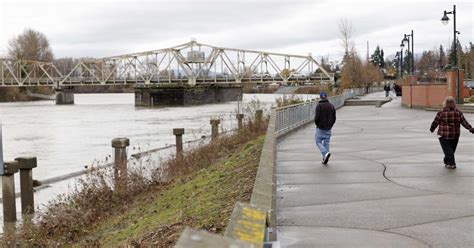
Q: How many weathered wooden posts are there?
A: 7